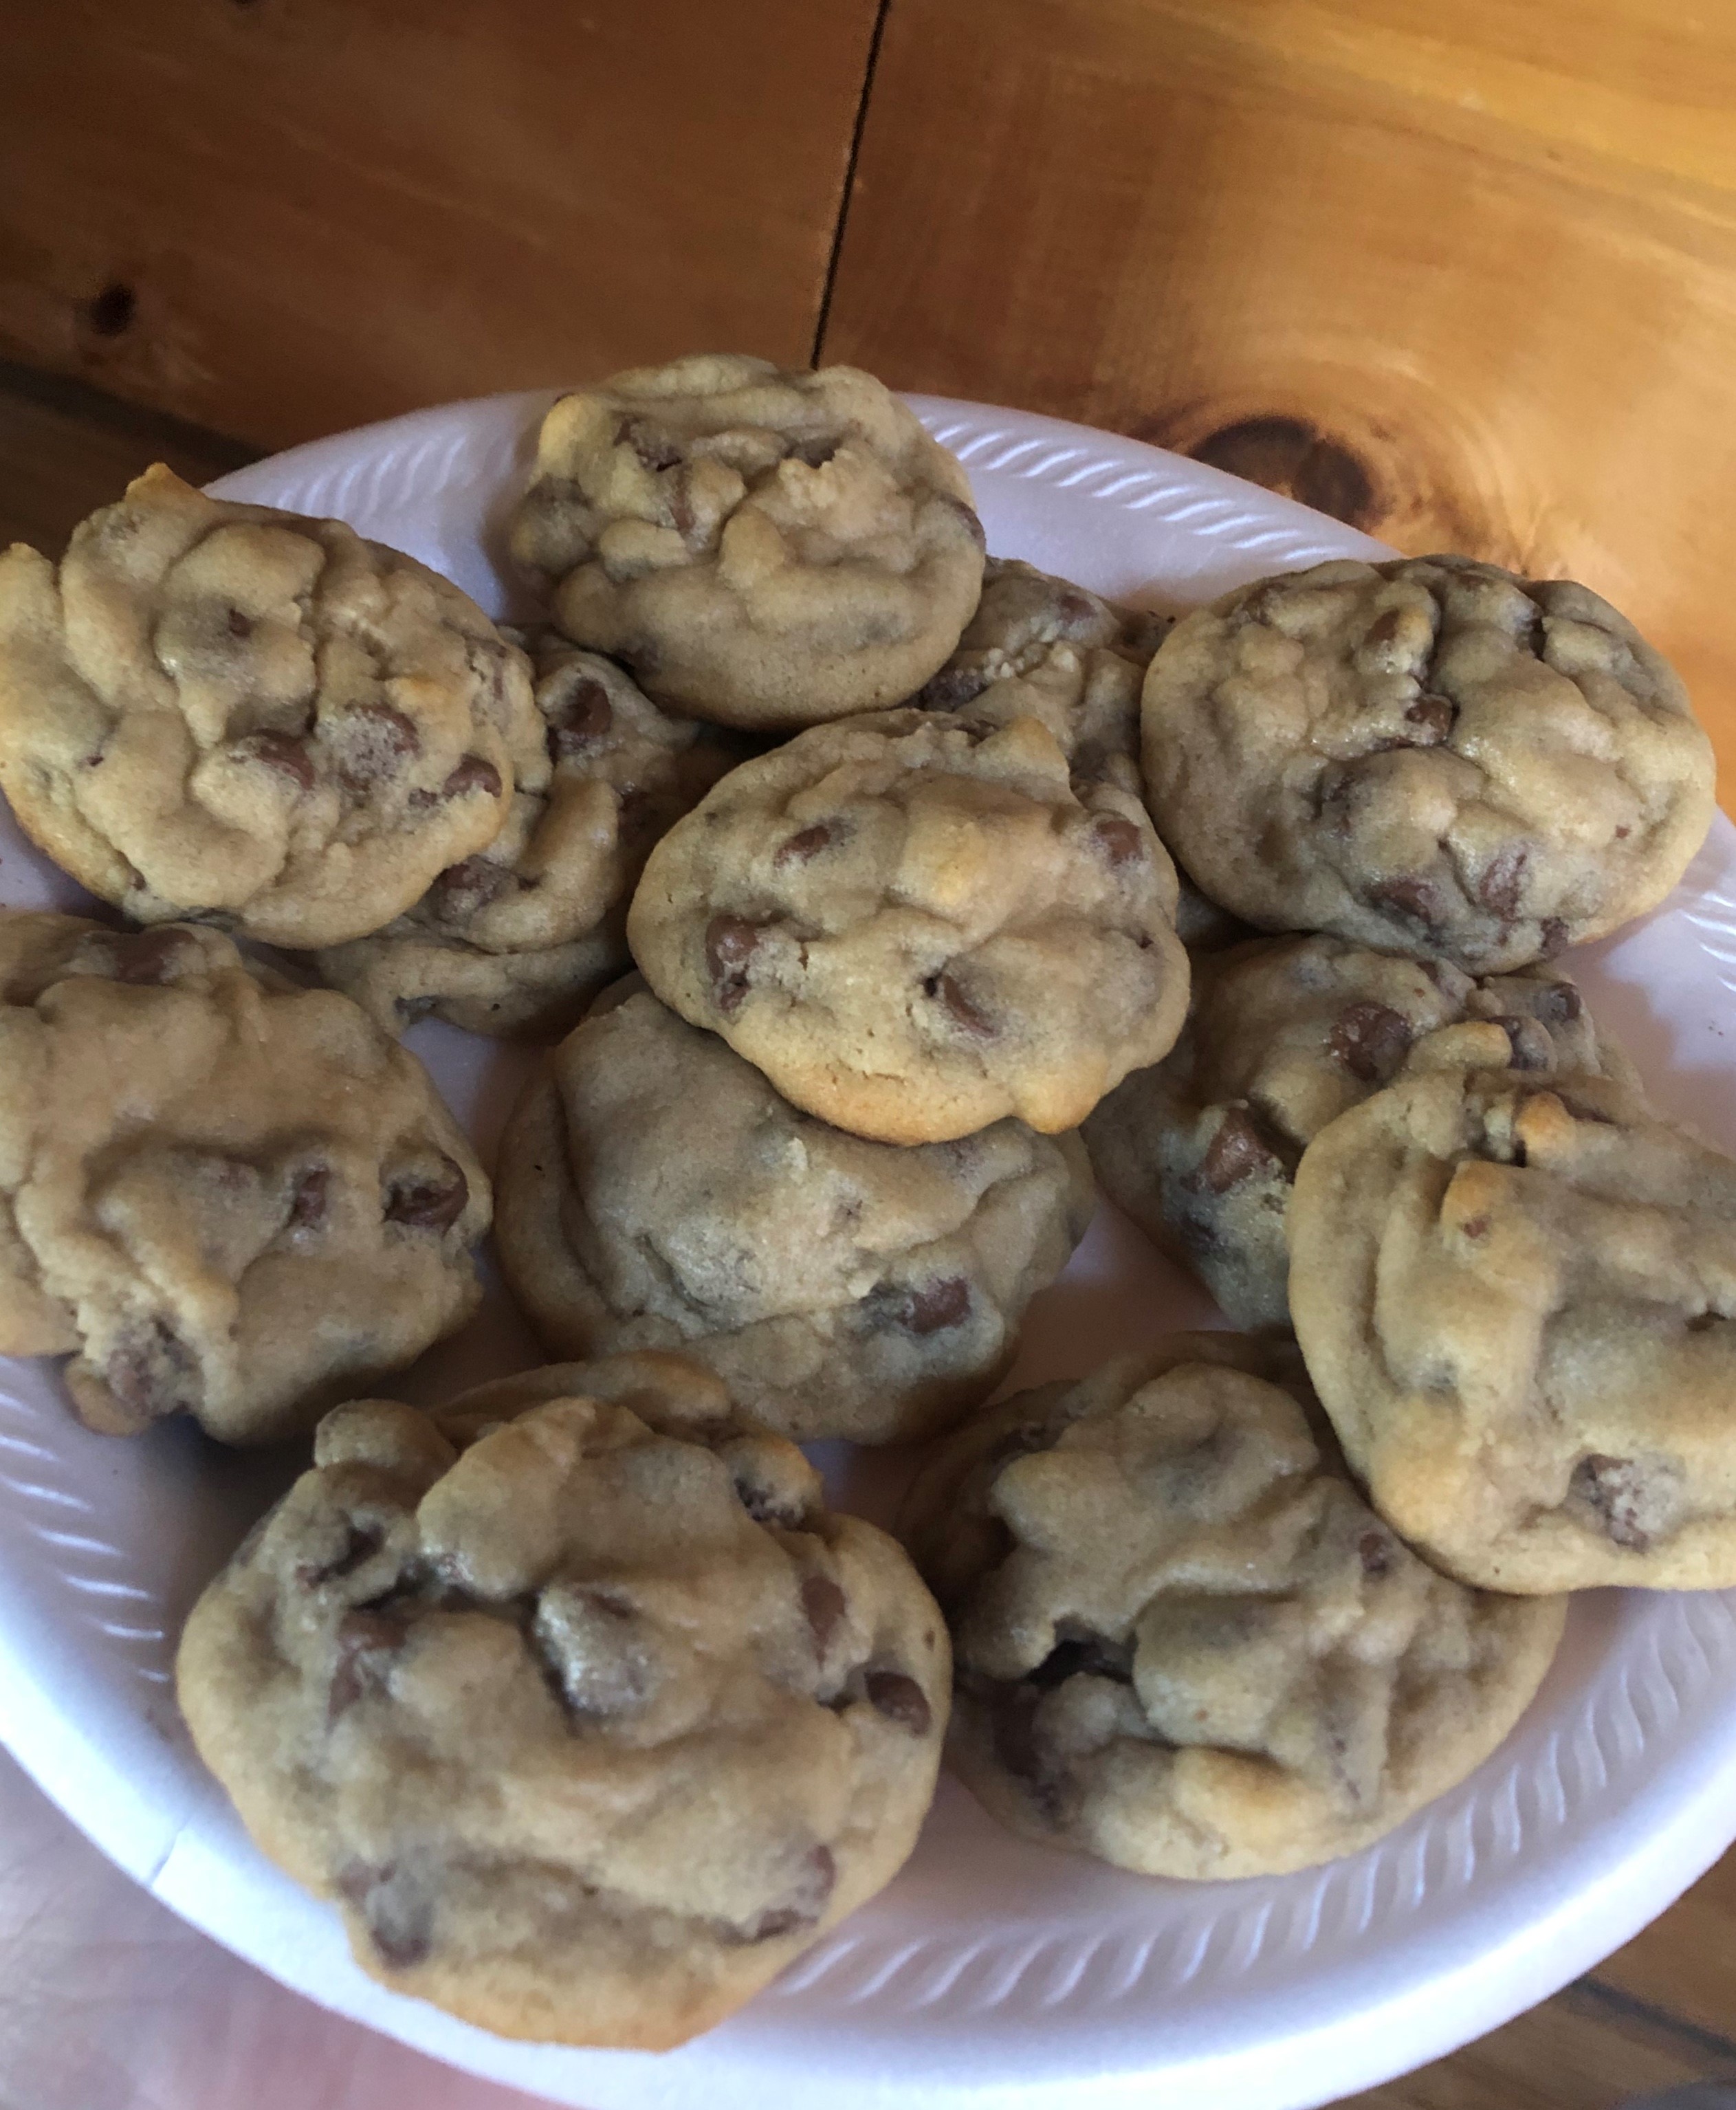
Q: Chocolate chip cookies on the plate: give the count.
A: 12